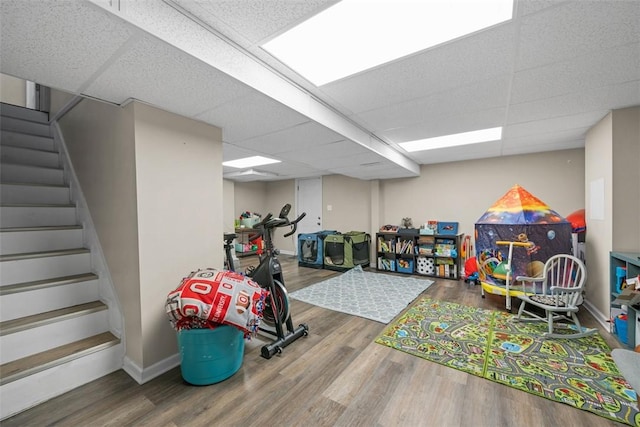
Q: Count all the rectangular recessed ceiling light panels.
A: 3